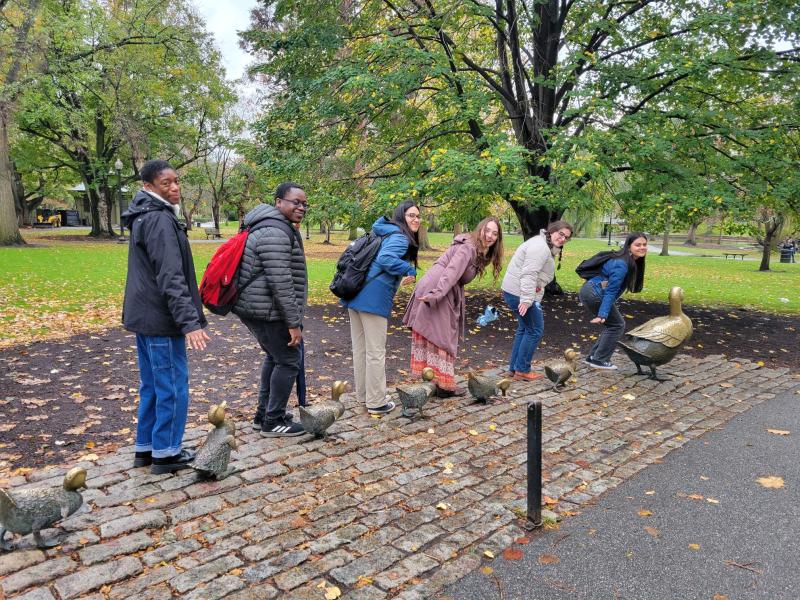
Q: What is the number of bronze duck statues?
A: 7